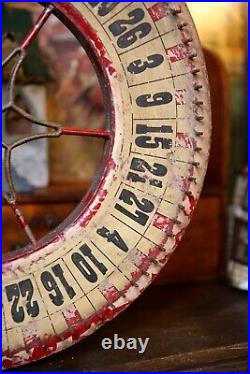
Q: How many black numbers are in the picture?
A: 11